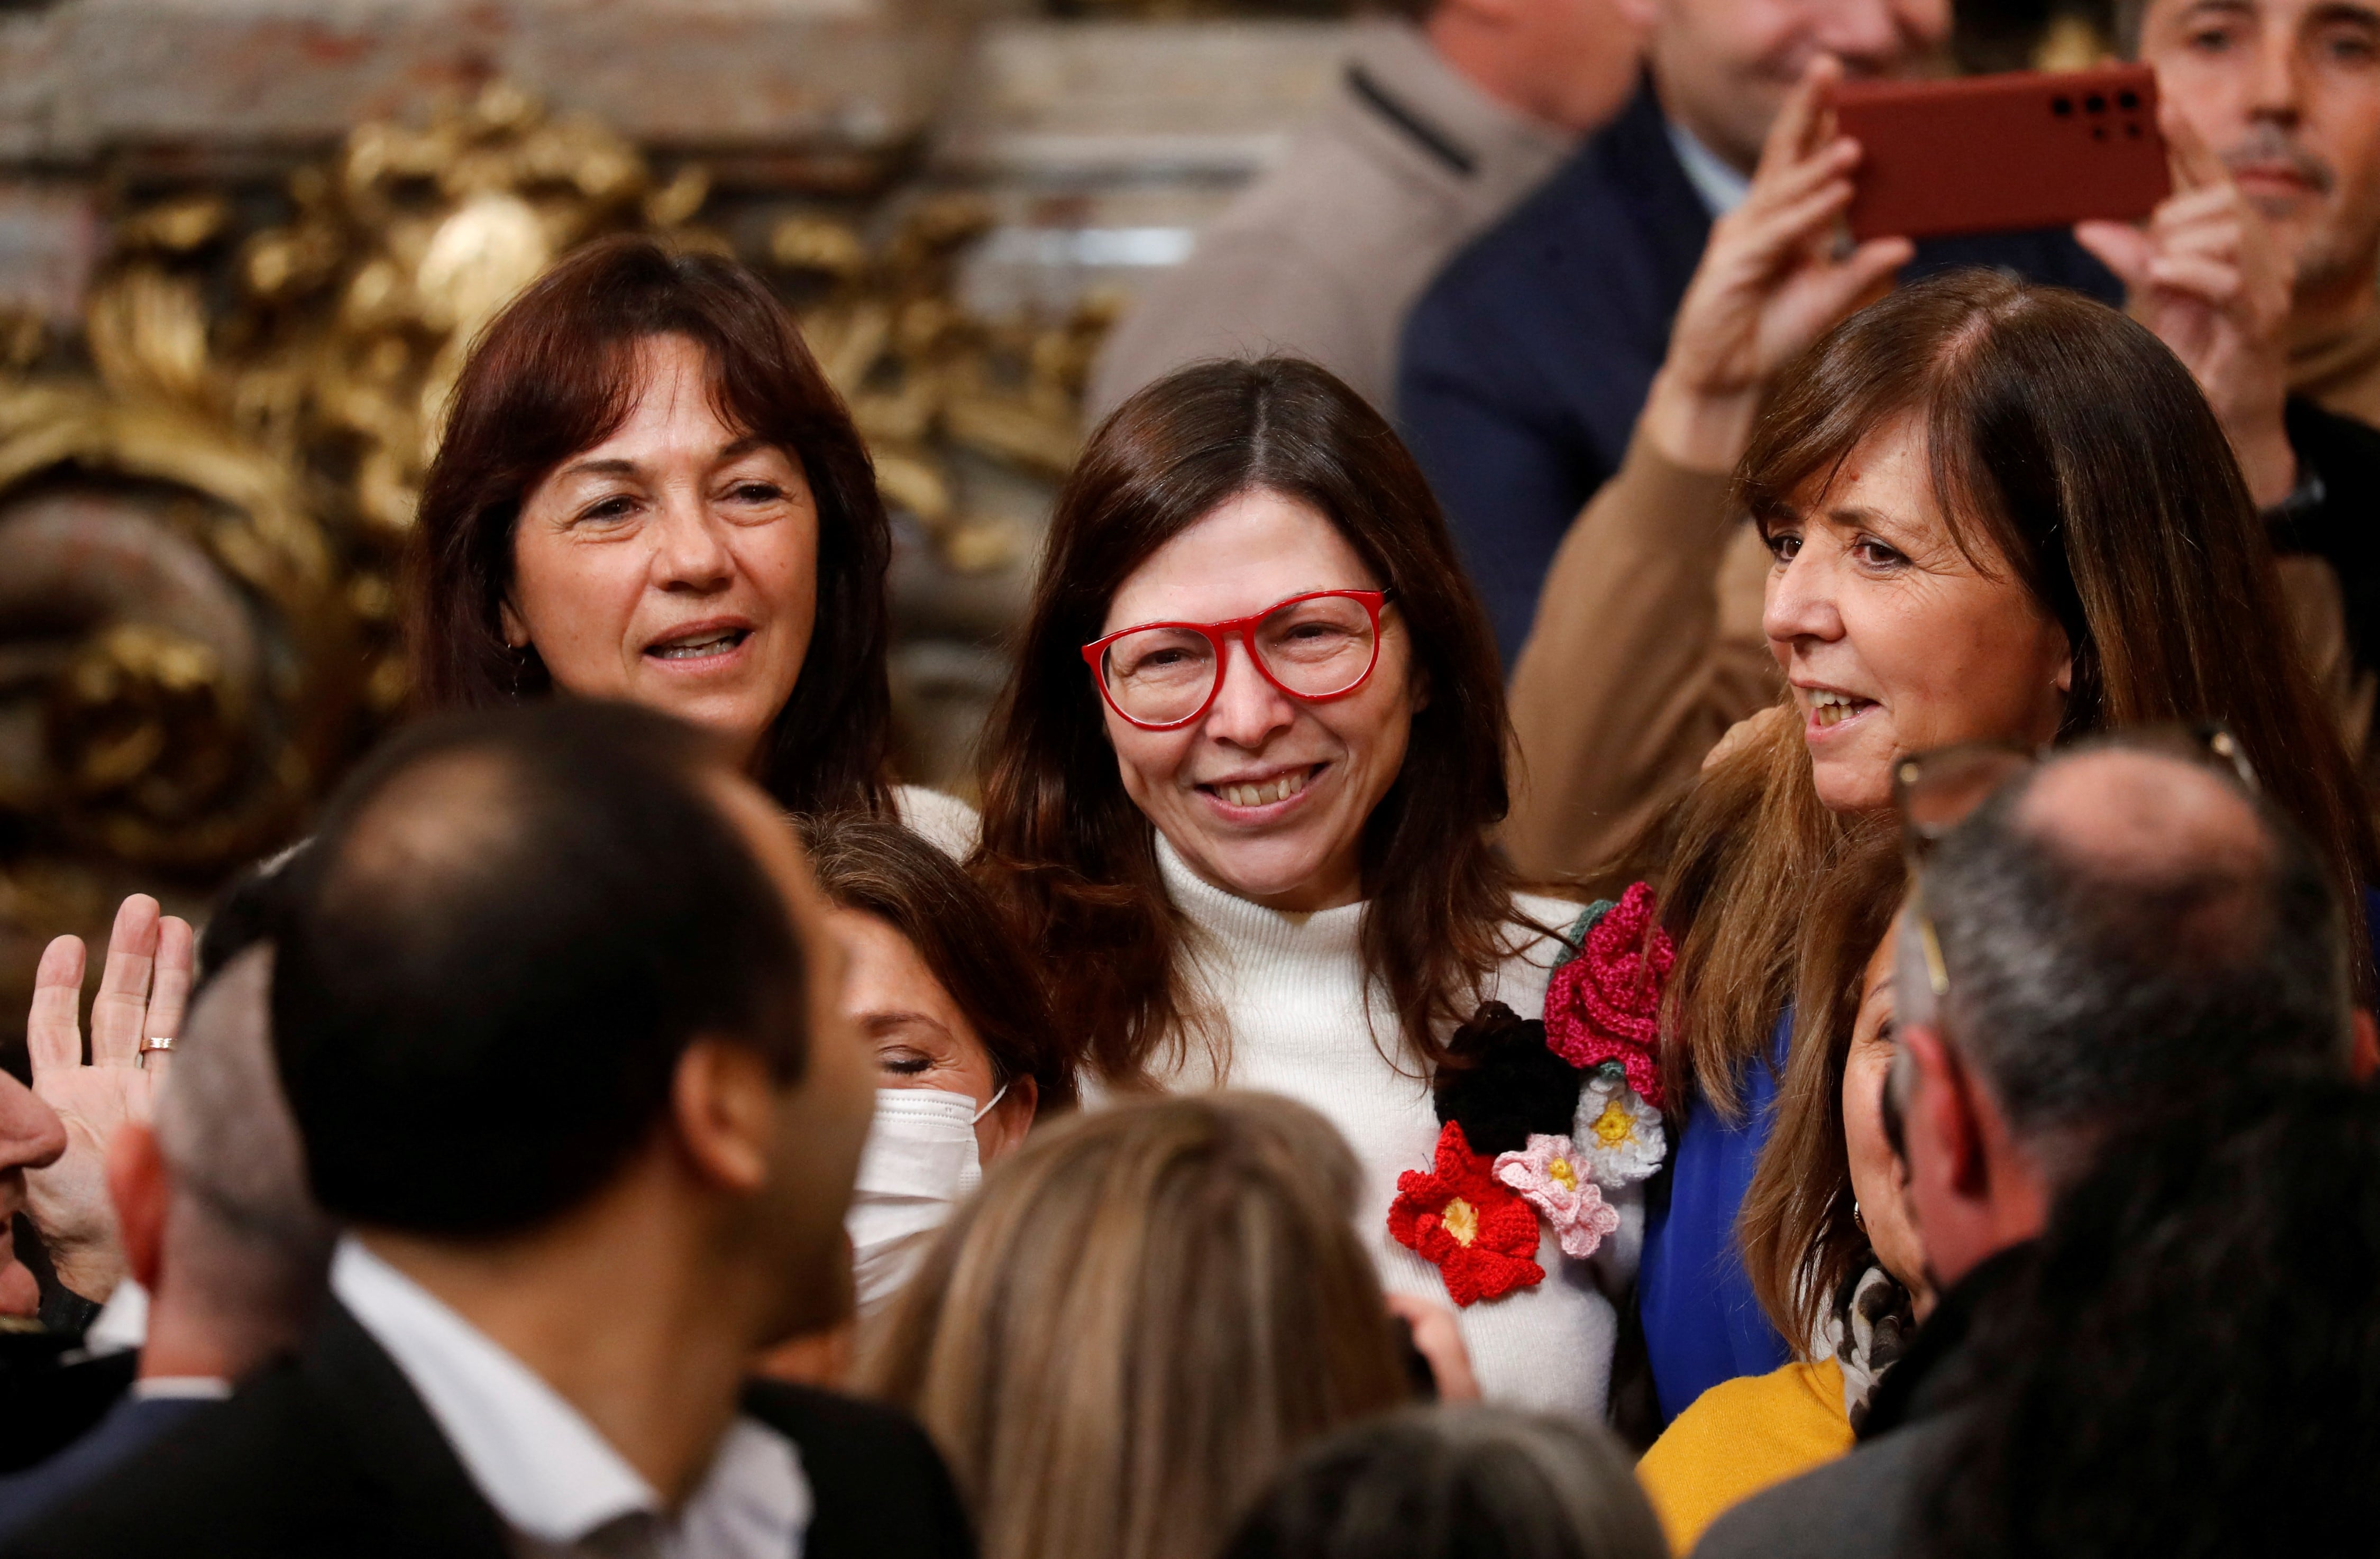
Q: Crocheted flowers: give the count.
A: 5